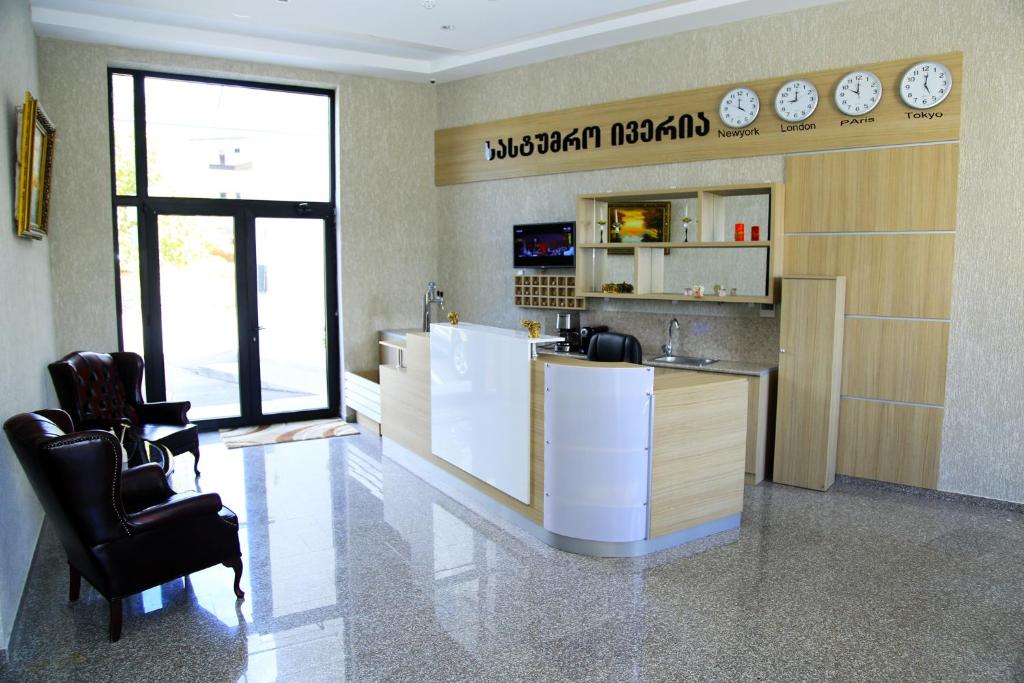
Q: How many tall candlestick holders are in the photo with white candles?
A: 3